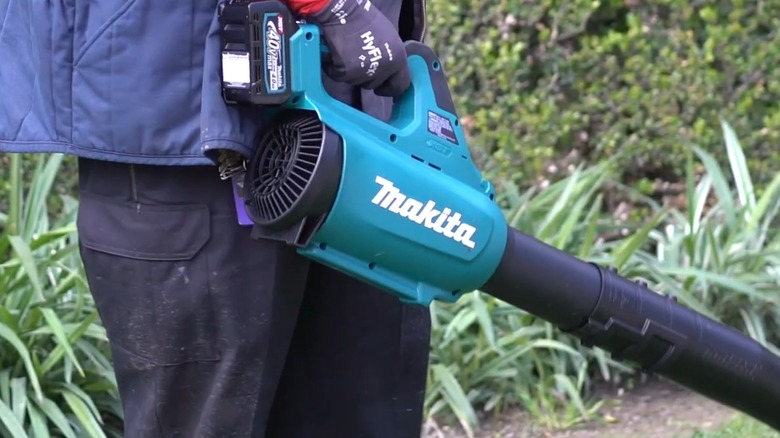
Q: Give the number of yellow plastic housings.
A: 0